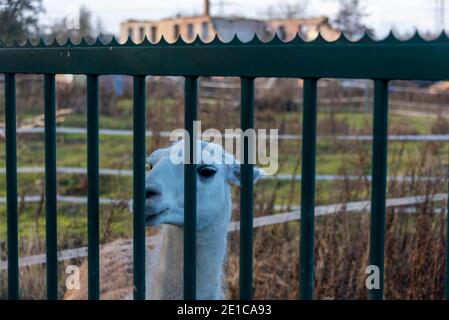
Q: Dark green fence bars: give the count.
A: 8